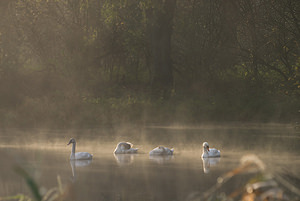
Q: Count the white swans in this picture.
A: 4